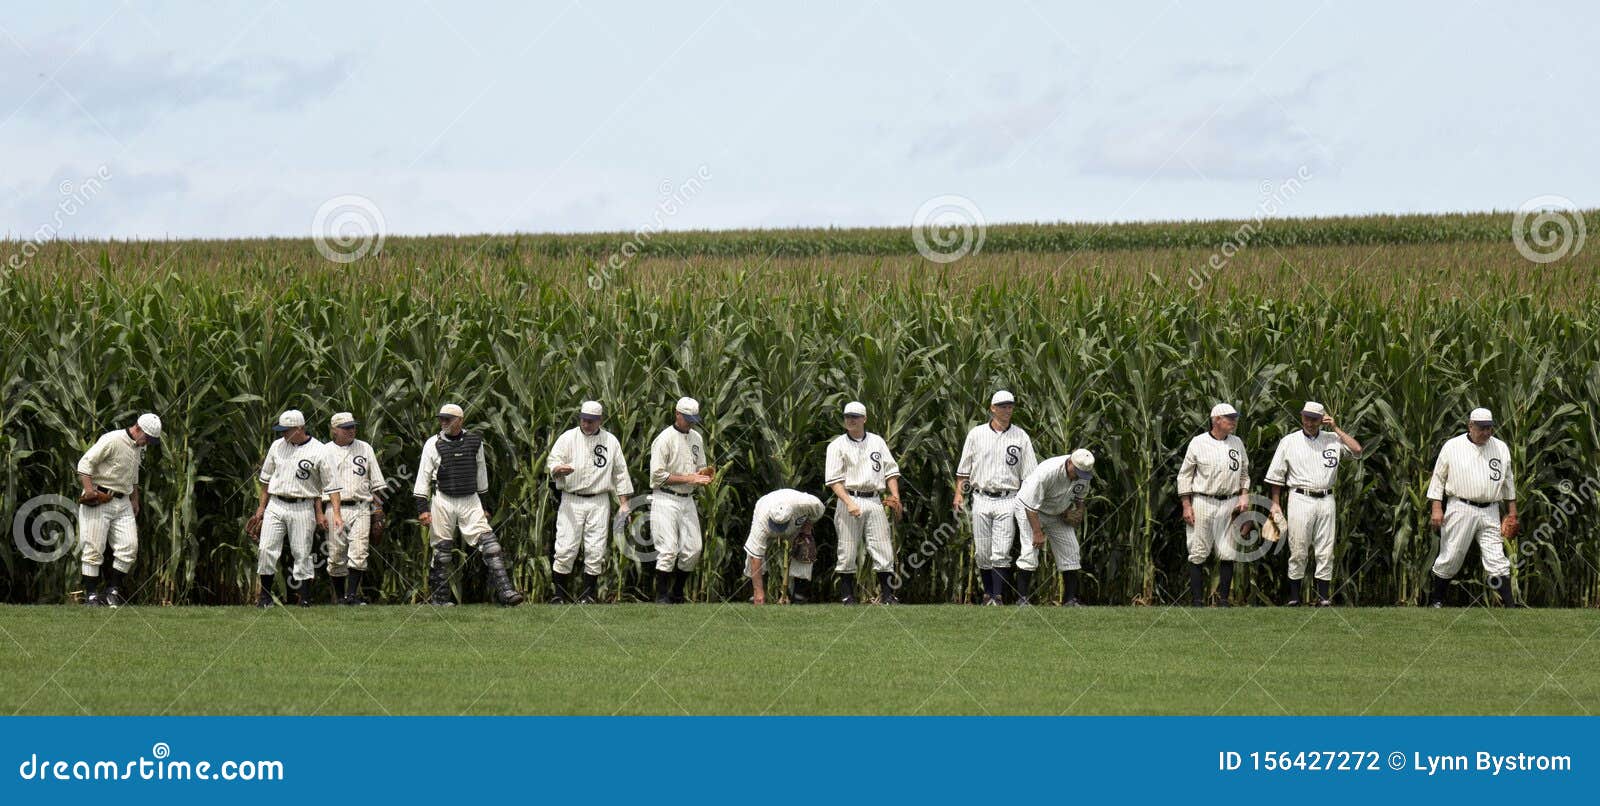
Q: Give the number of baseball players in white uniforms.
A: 13